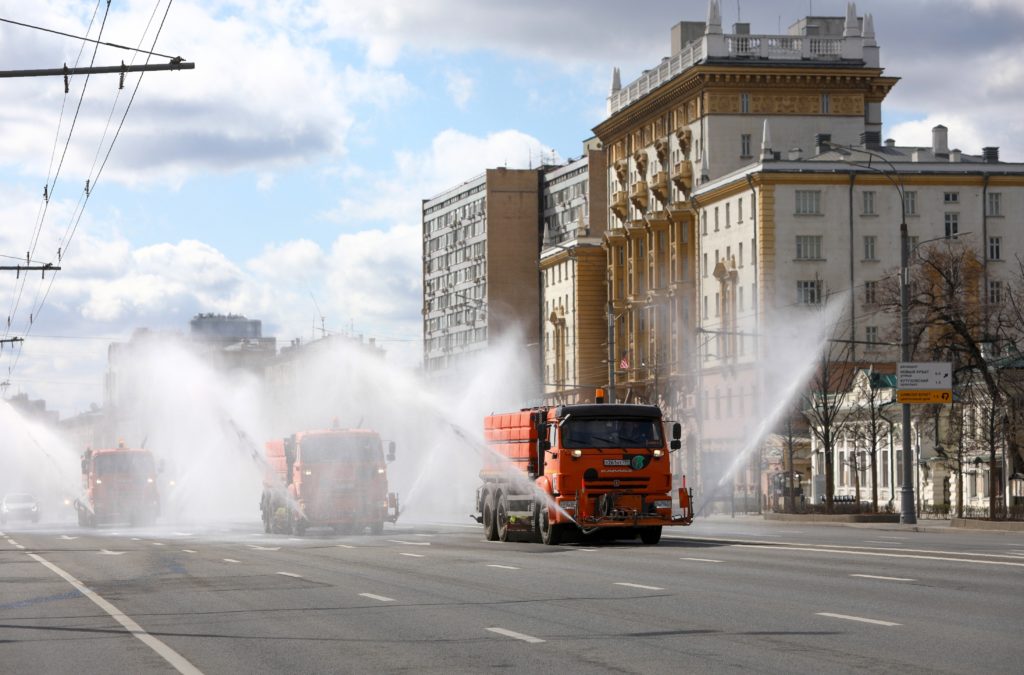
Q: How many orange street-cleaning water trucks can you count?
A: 3